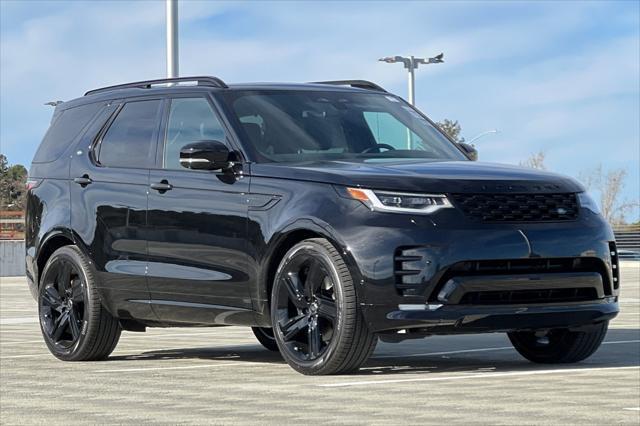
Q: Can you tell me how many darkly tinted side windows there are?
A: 2